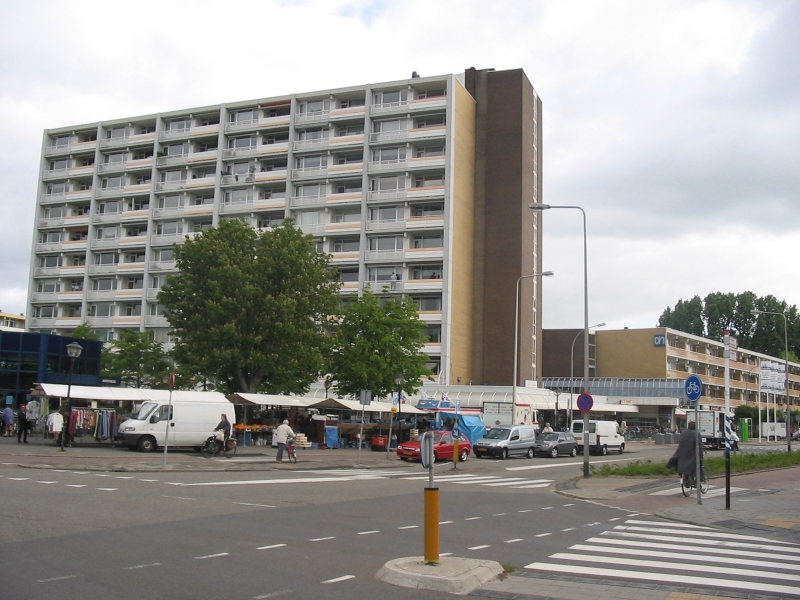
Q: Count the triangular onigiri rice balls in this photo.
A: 0